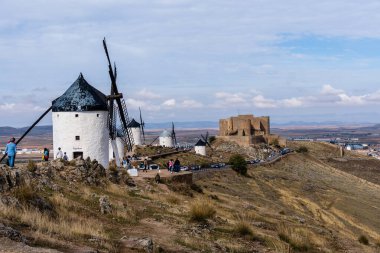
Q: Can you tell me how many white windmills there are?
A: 5